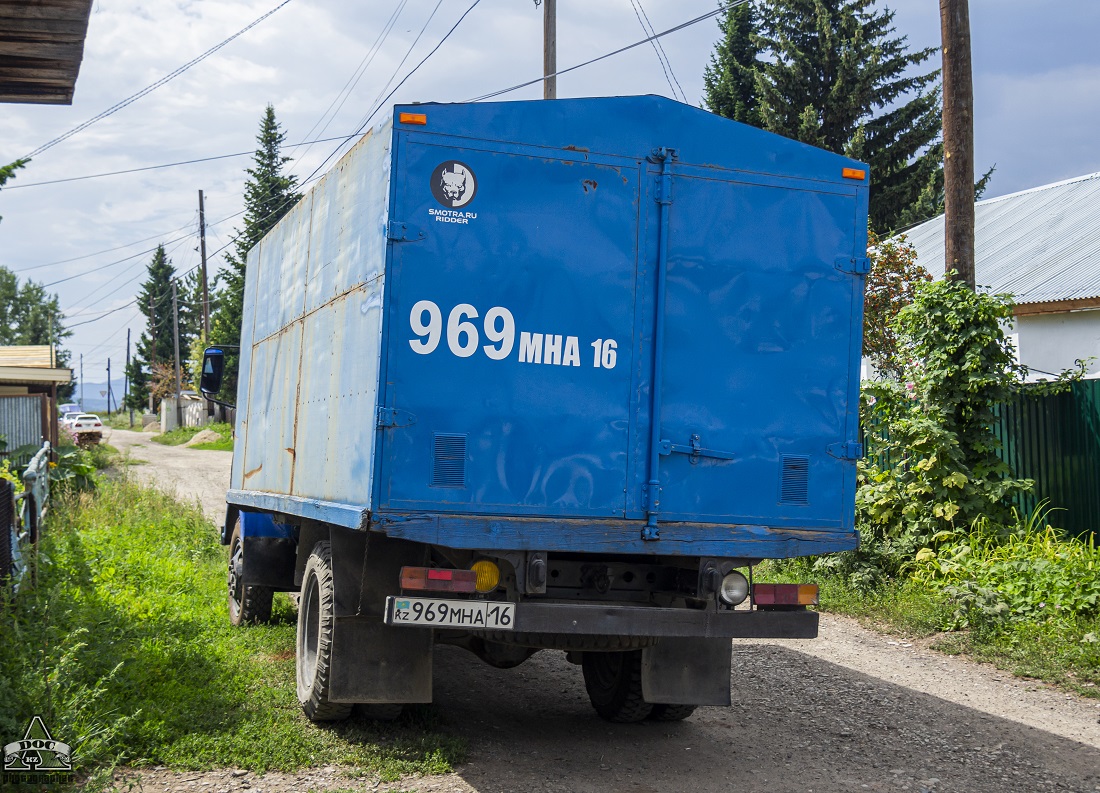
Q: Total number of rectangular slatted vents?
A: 2